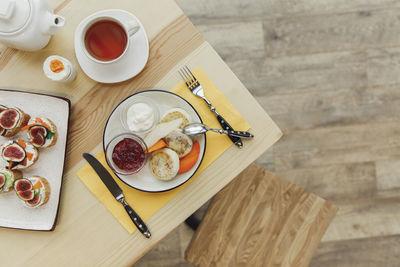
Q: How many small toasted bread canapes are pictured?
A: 5